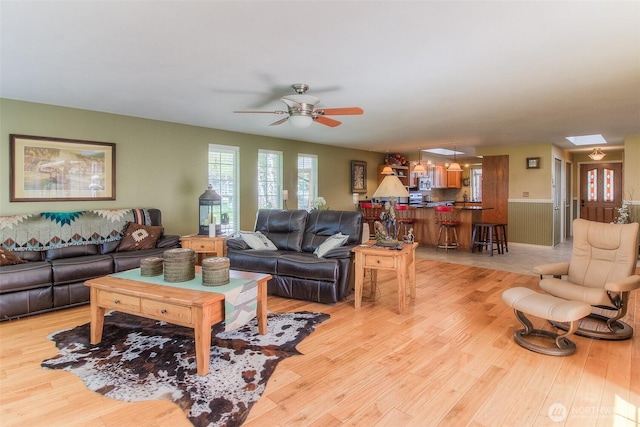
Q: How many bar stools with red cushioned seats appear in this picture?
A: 3